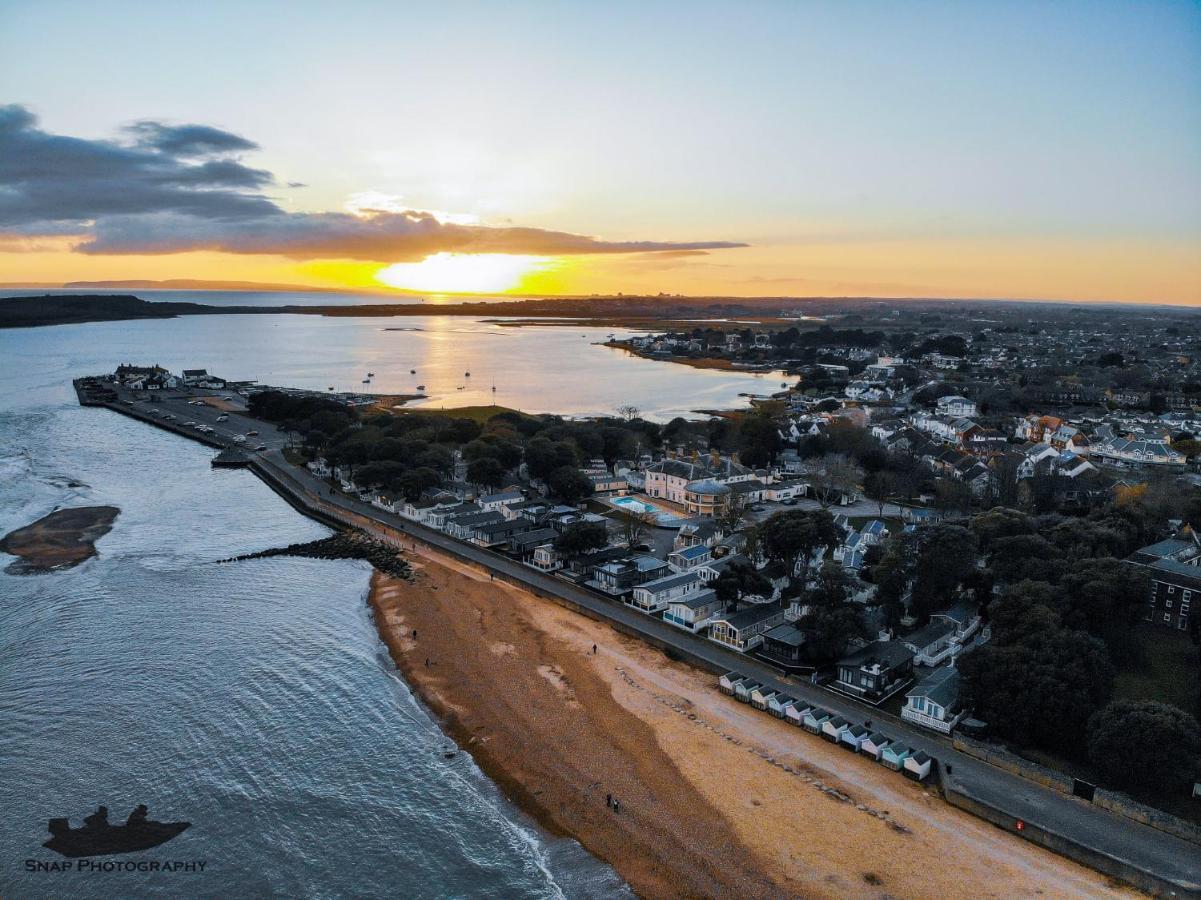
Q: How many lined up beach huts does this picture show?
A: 11